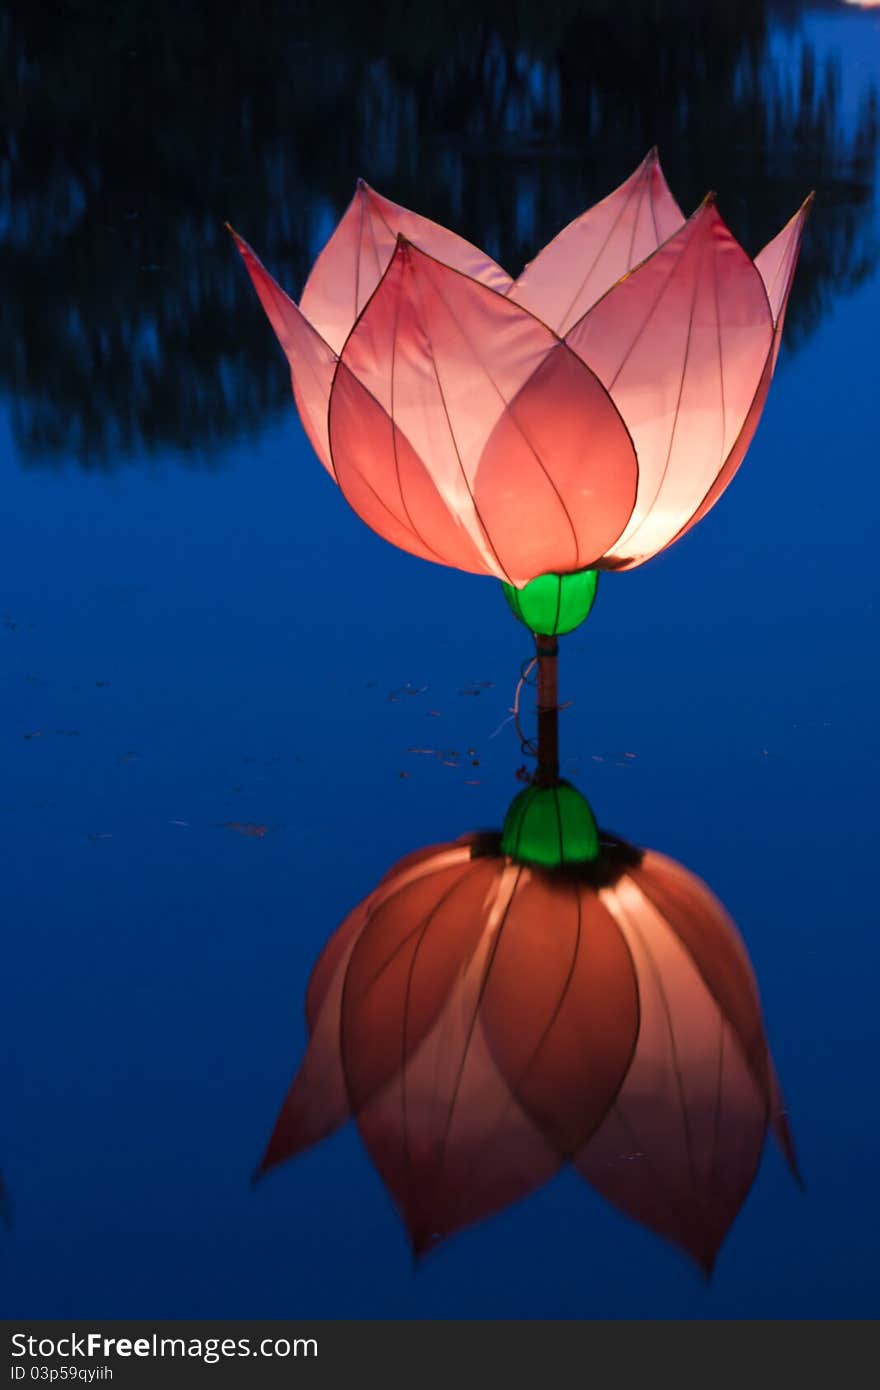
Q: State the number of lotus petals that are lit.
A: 6